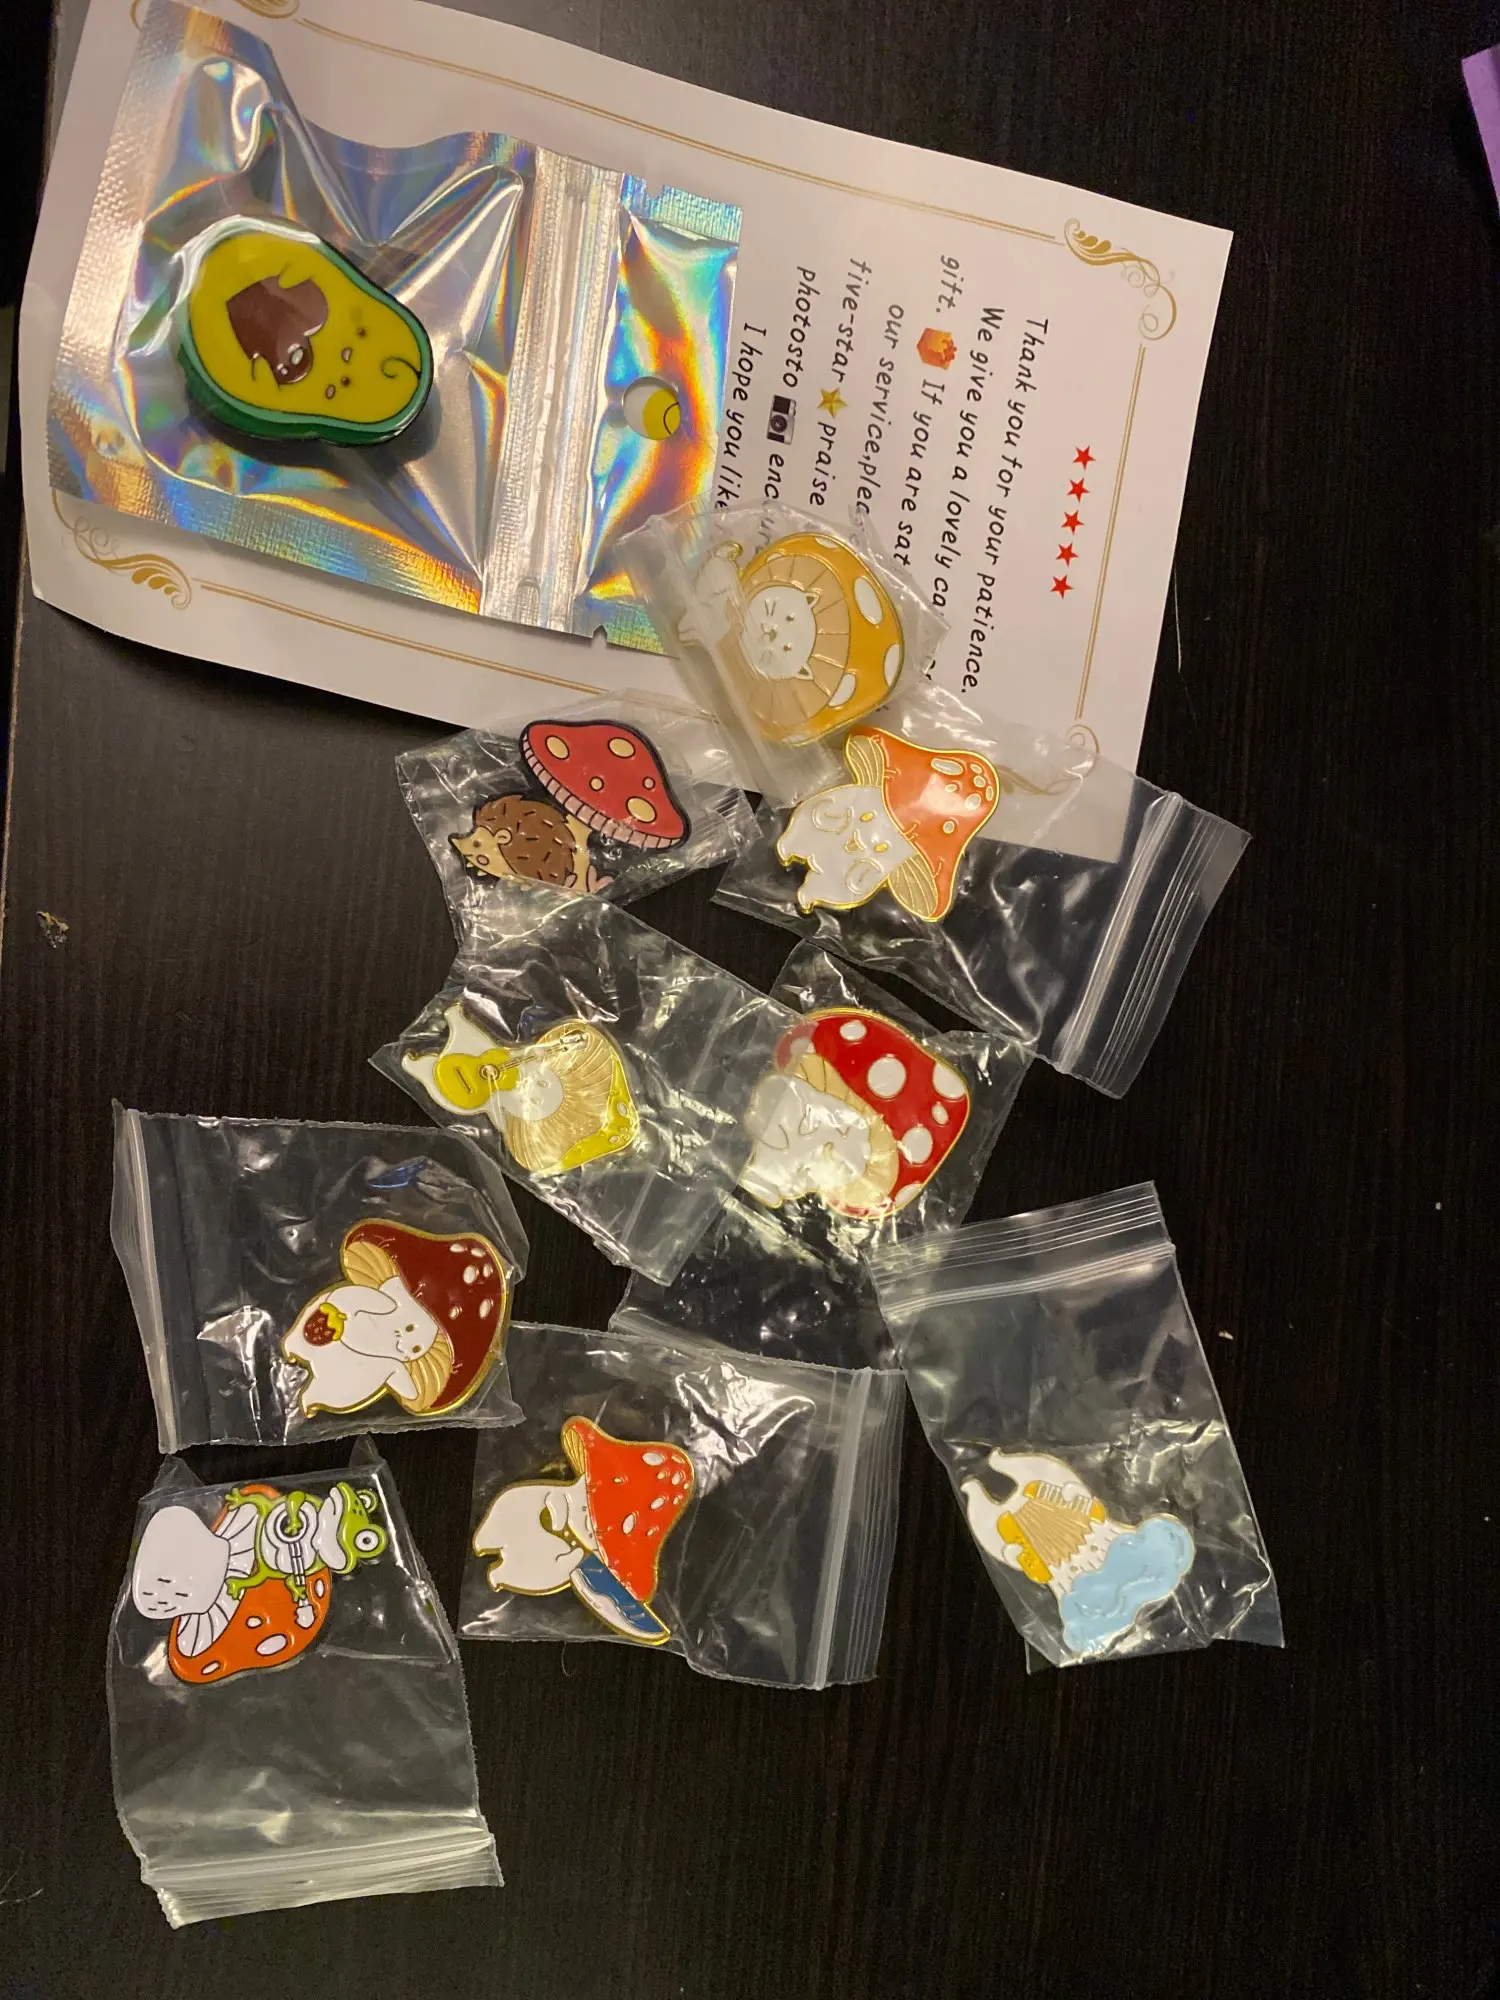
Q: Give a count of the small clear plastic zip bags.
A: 9